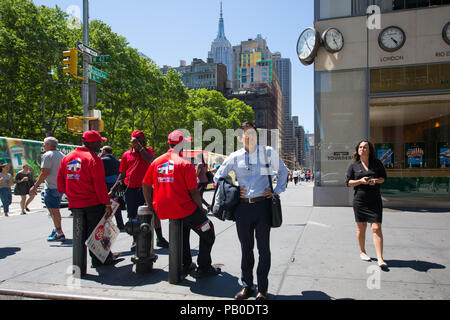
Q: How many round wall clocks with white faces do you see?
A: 4